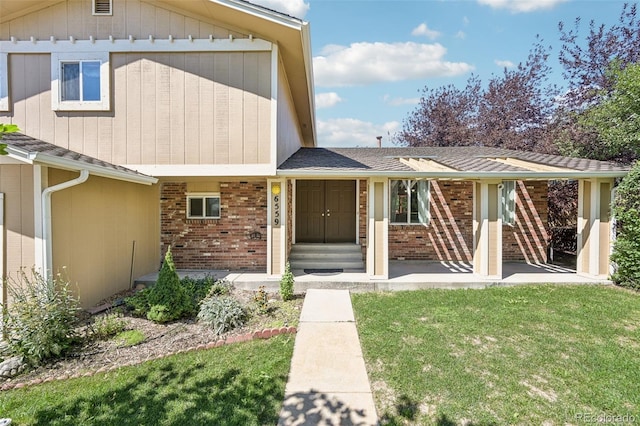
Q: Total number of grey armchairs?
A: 0